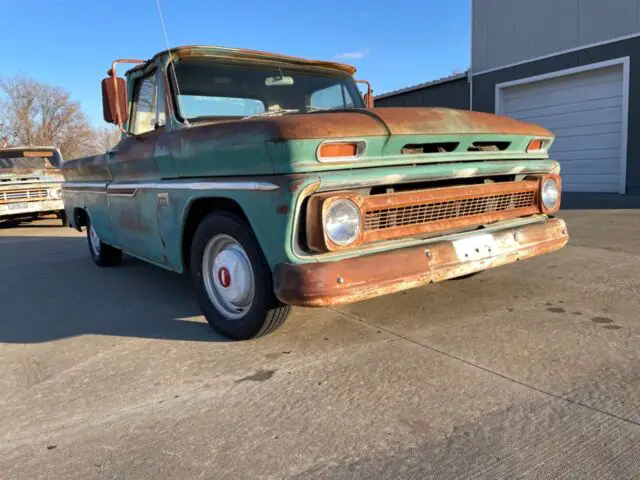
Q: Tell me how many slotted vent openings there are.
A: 2